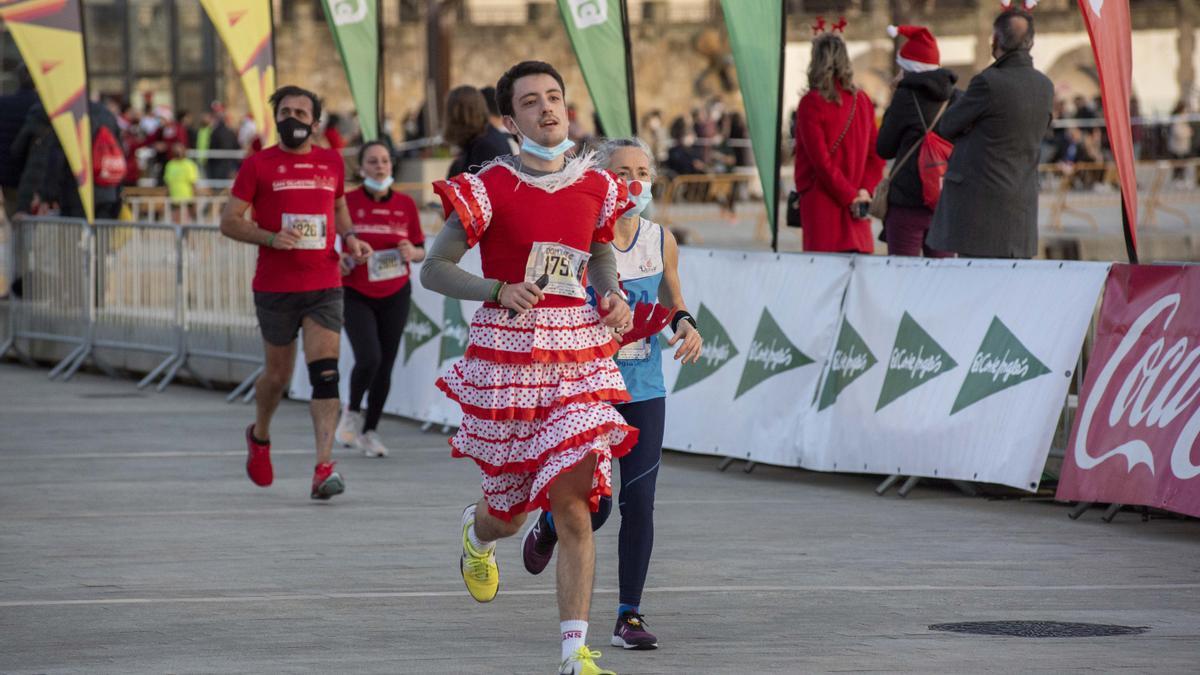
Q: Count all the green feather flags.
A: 3